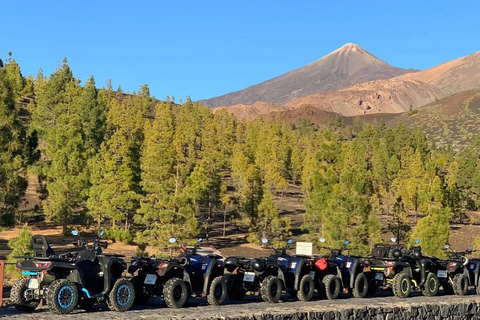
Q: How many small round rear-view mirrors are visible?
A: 12